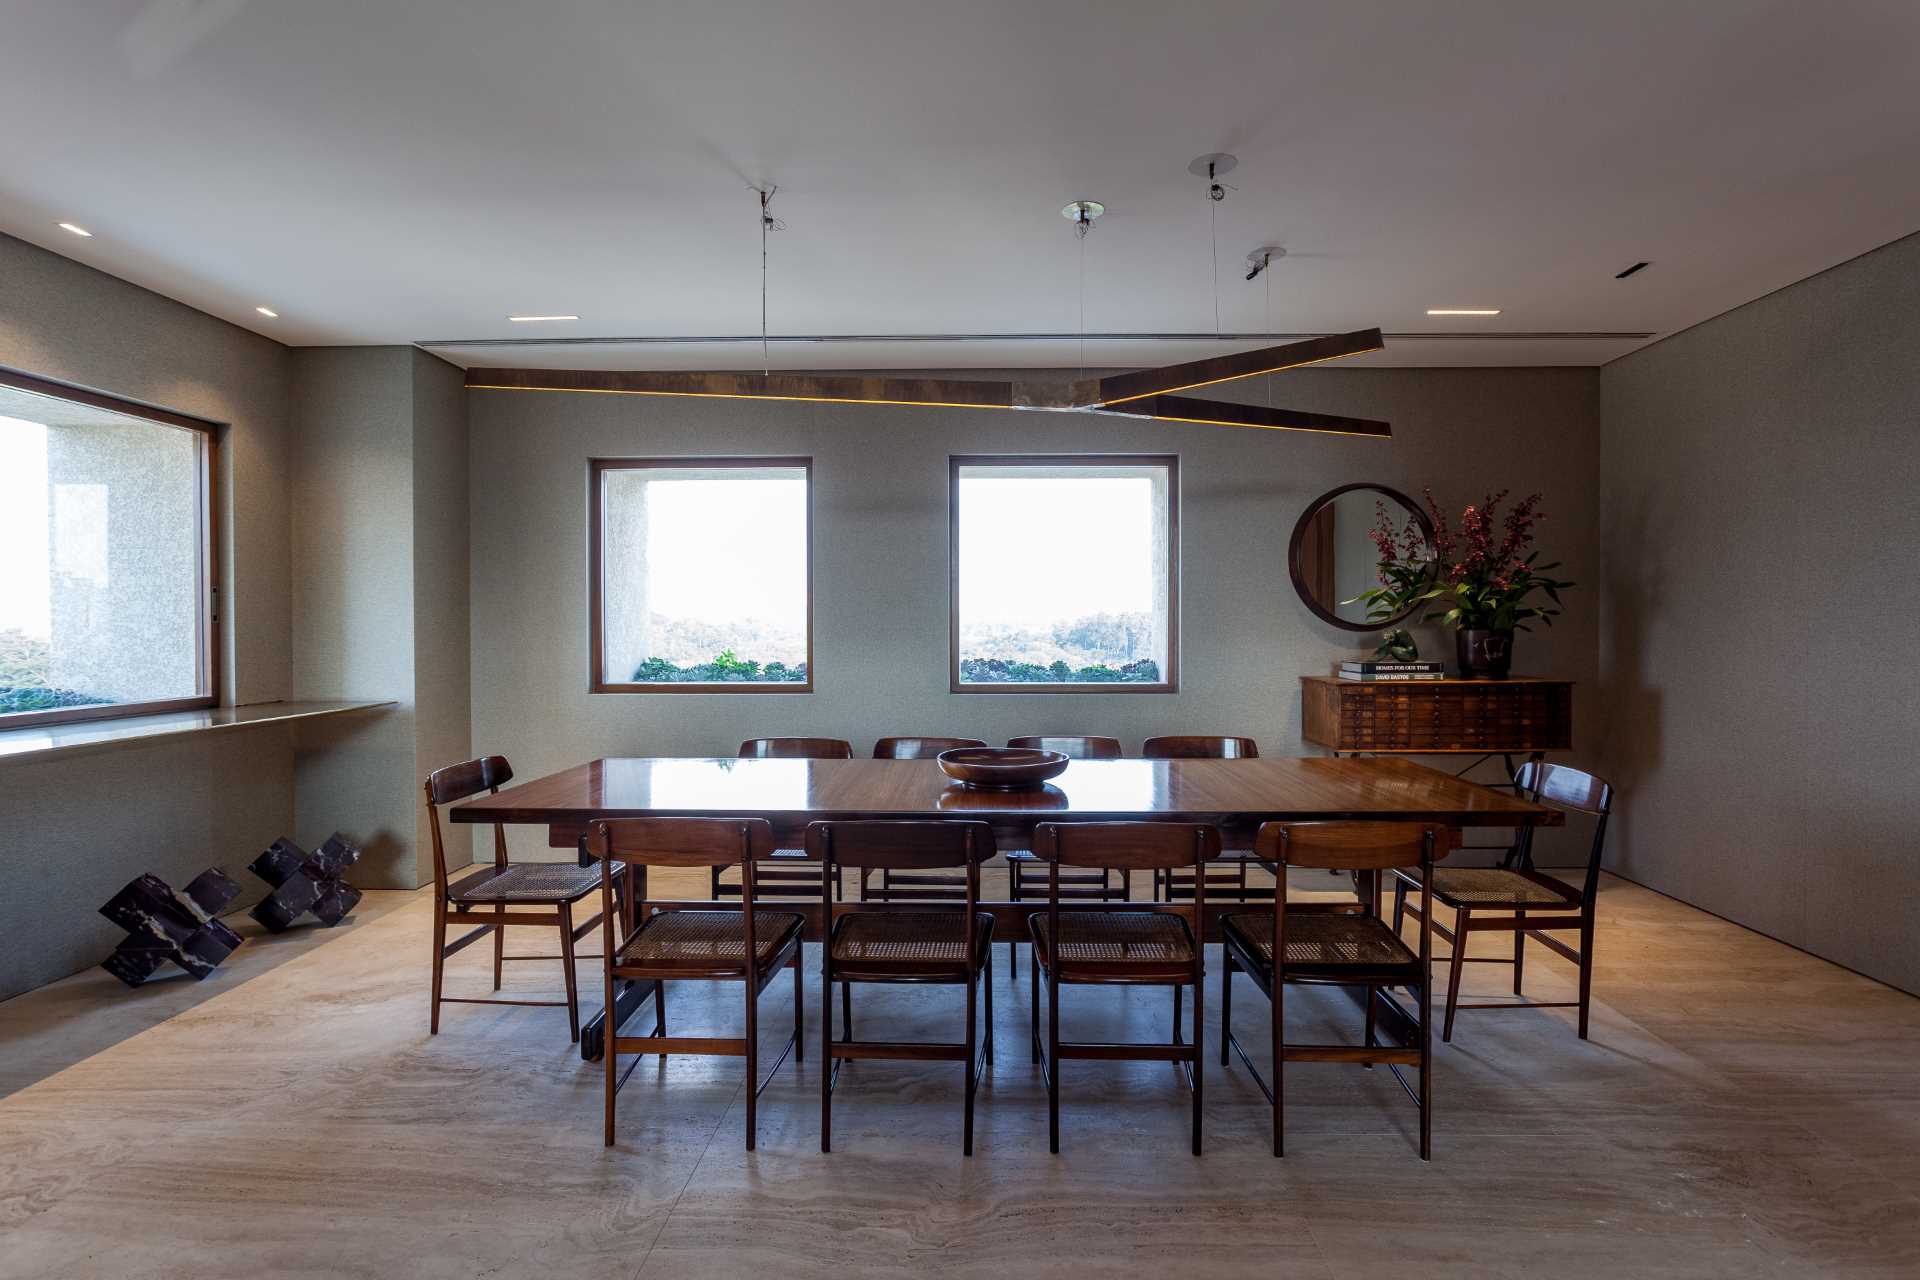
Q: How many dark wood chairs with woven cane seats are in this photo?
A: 10